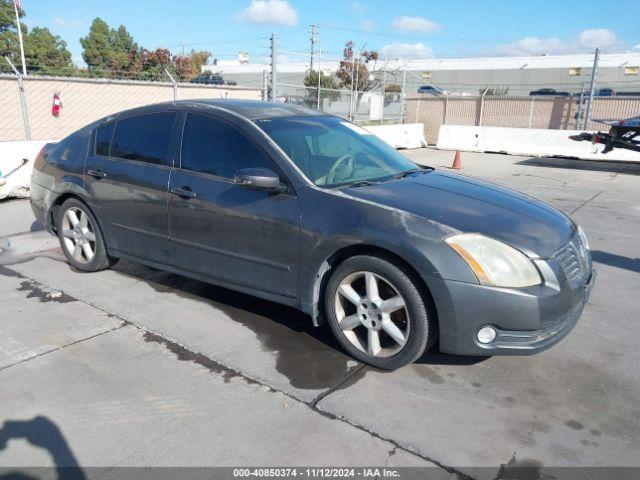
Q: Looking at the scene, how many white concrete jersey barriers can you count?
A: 3